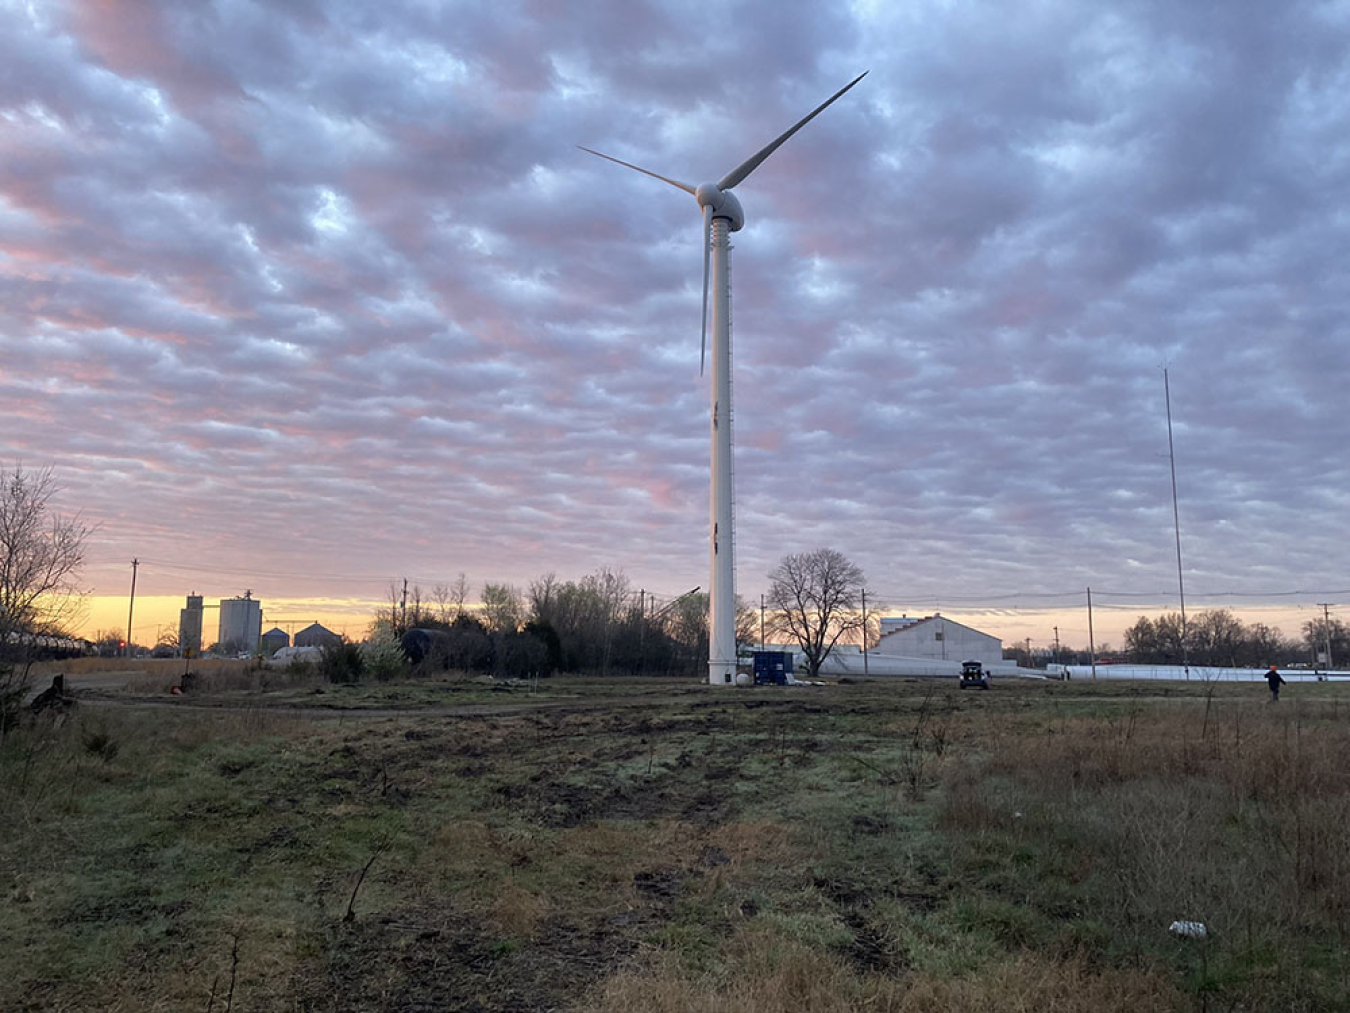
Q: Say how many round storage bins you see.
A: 2